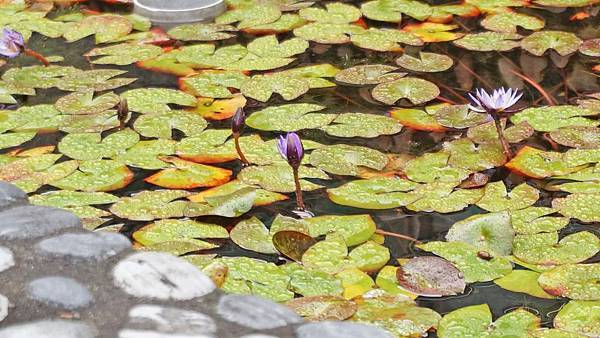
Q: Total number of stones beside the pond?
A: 13